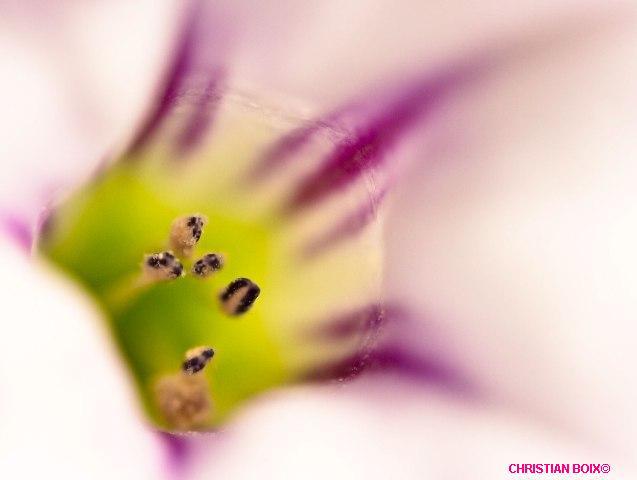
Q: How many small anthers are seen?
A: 5